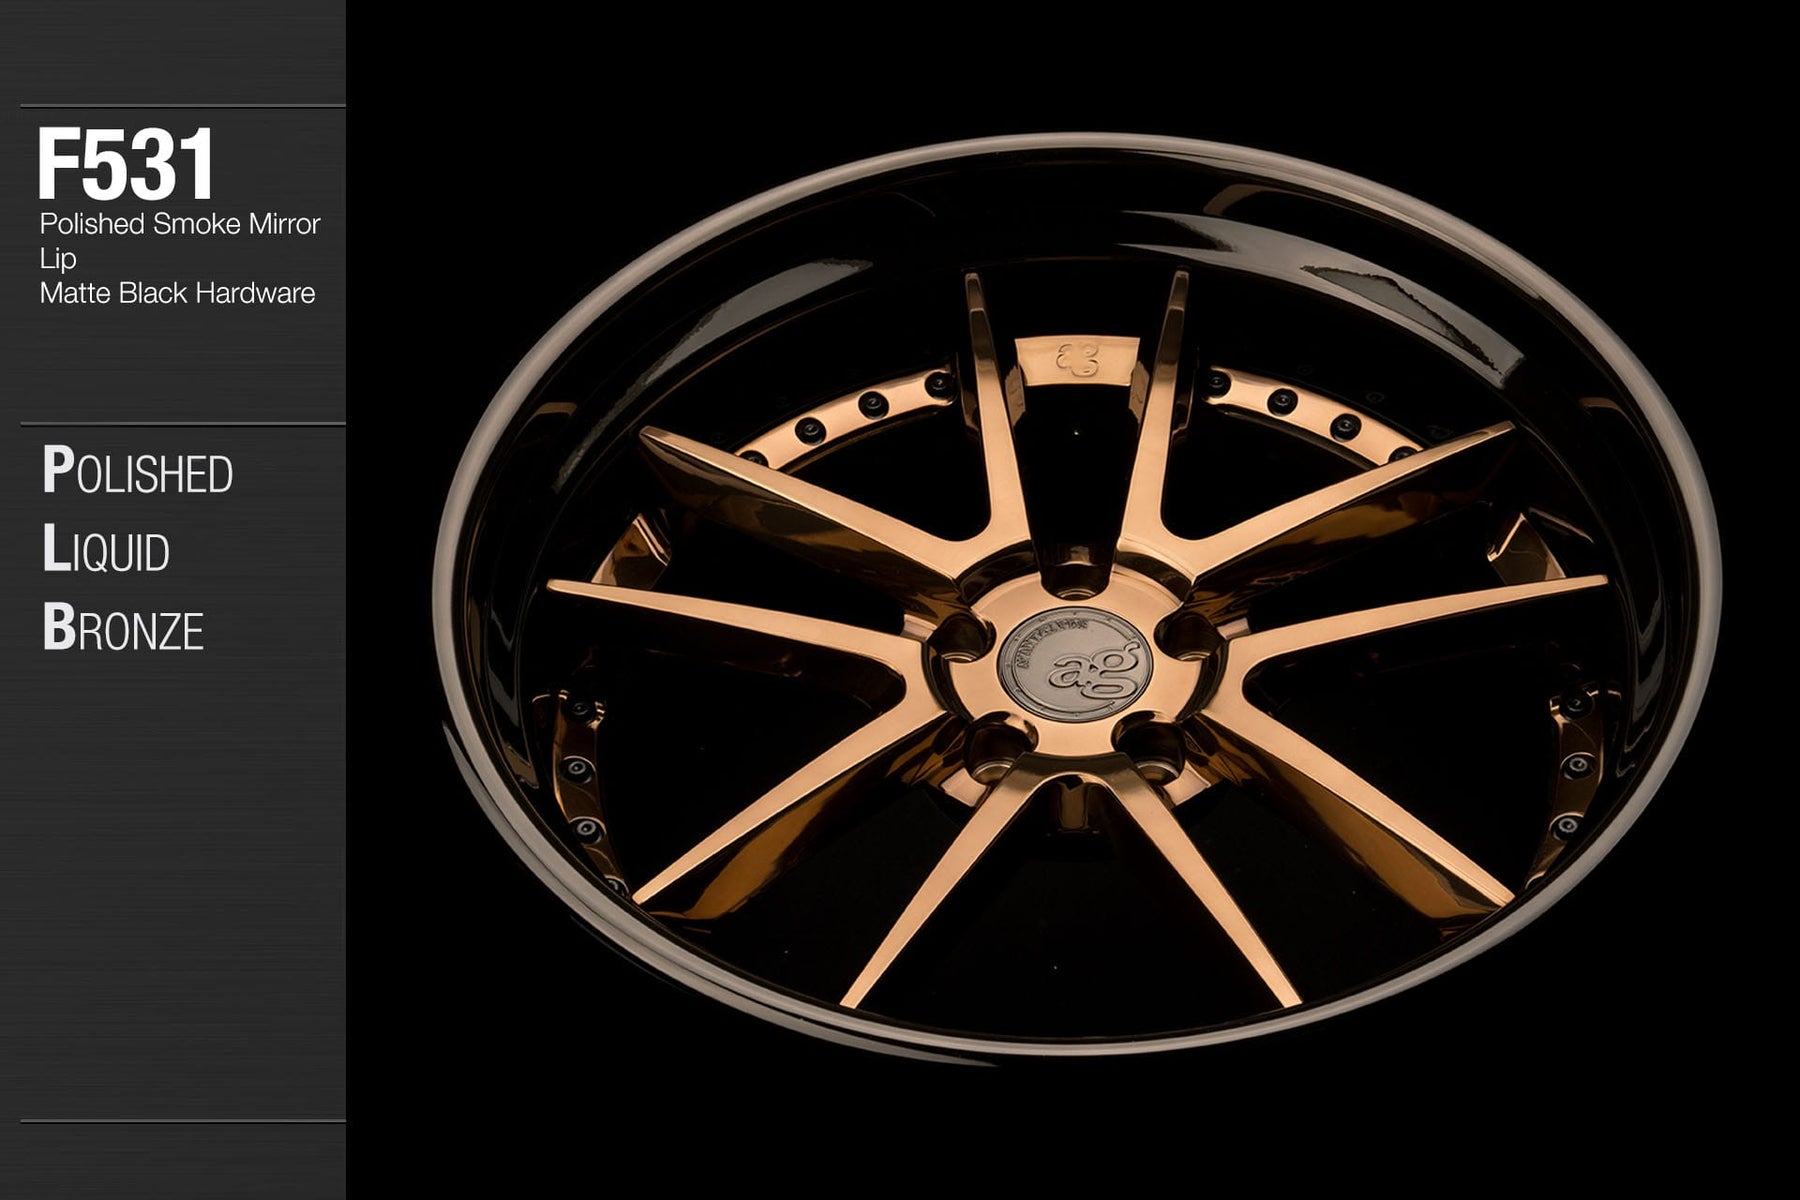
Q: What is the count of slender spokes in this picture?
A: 10